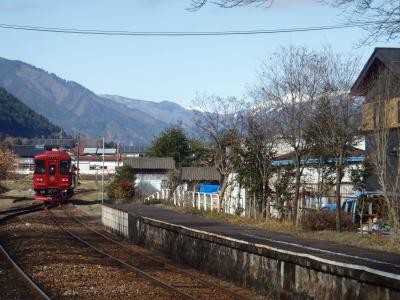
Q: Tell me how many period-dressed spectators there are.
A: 0